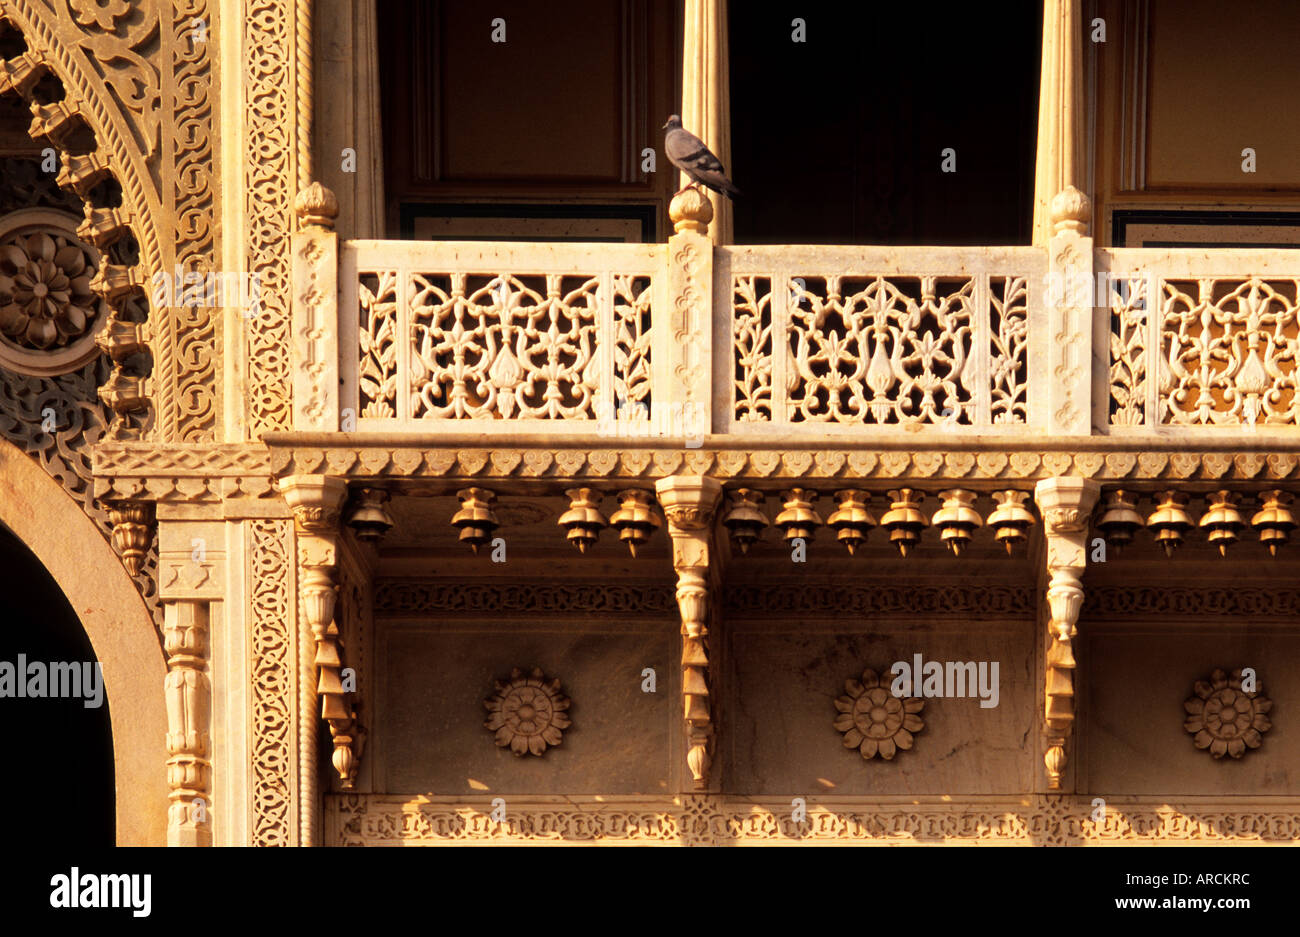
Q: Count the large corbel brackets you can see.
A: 3